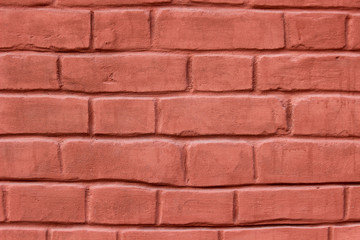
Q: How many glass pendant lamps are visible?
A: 0